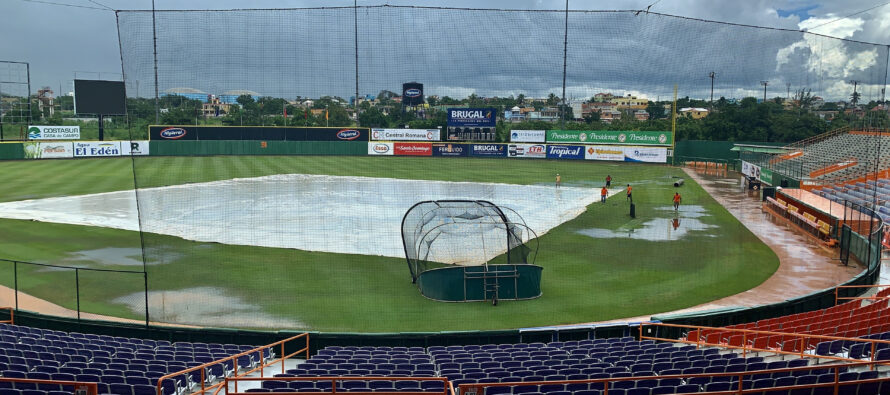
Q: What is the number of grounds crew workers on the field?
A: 5